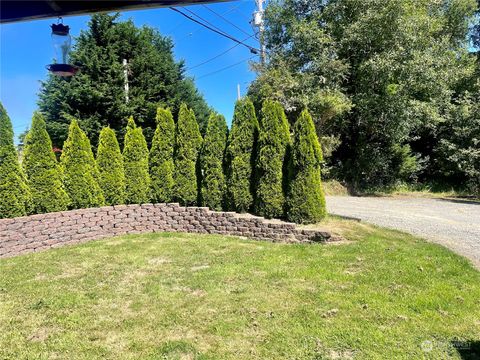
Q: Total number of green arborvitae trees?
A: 11